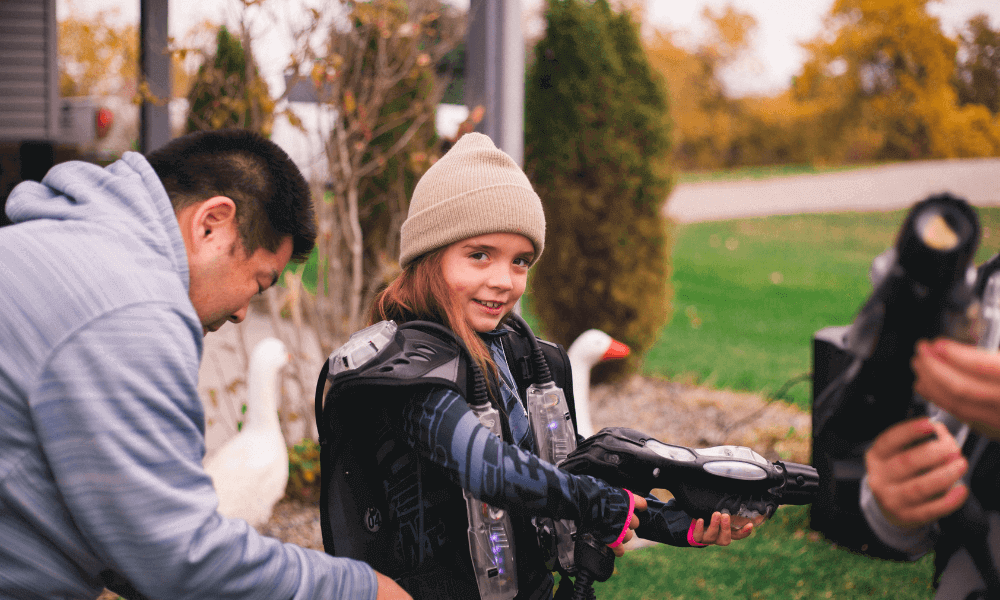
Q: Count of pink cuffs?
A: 2